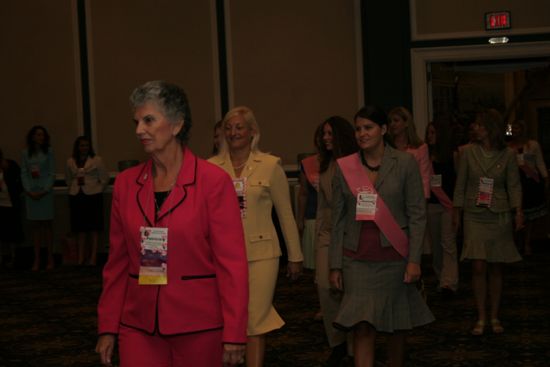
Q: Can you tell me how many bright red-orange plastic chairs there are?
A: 0